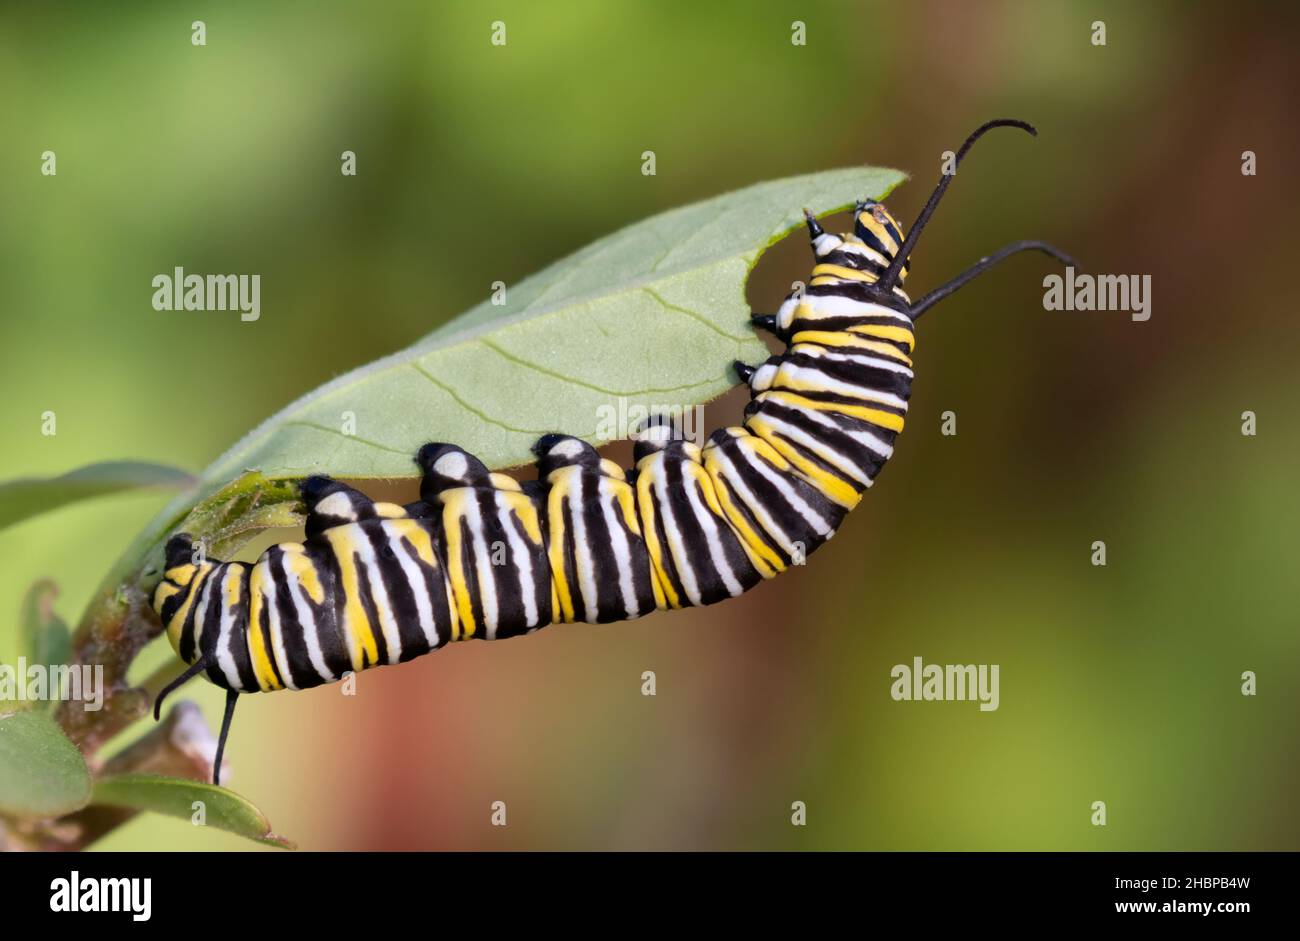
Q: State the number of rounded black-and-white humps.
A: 4